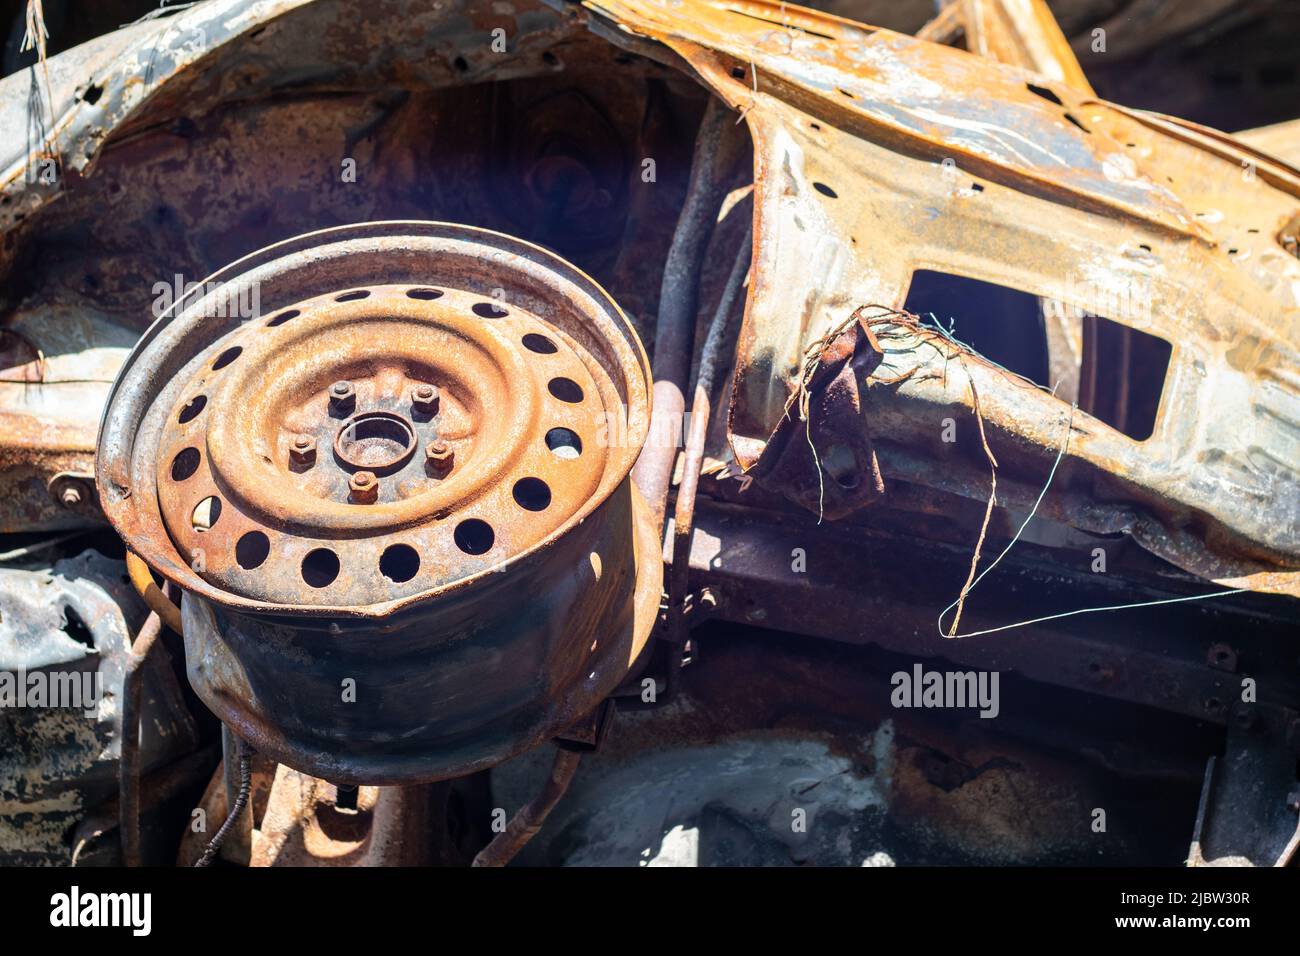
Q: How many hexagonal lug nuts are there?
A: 5